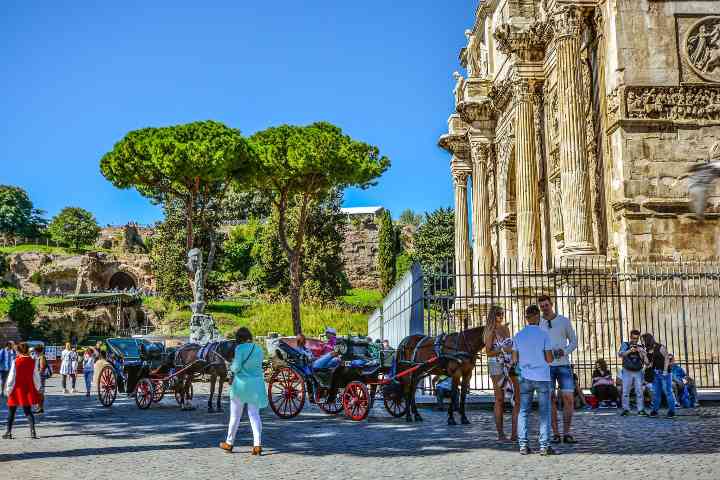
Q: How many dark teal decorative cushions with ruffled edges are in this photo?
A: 0